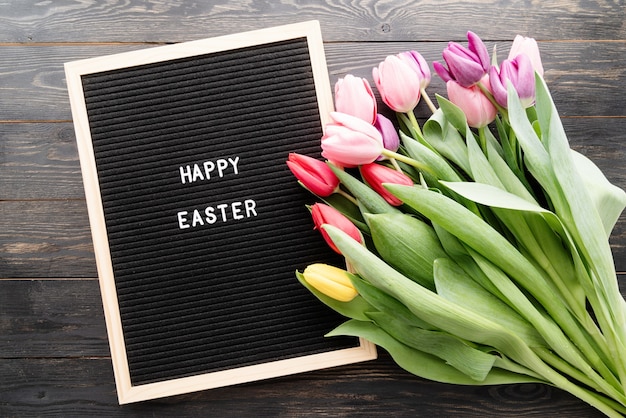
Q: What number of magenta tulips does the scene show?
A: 4